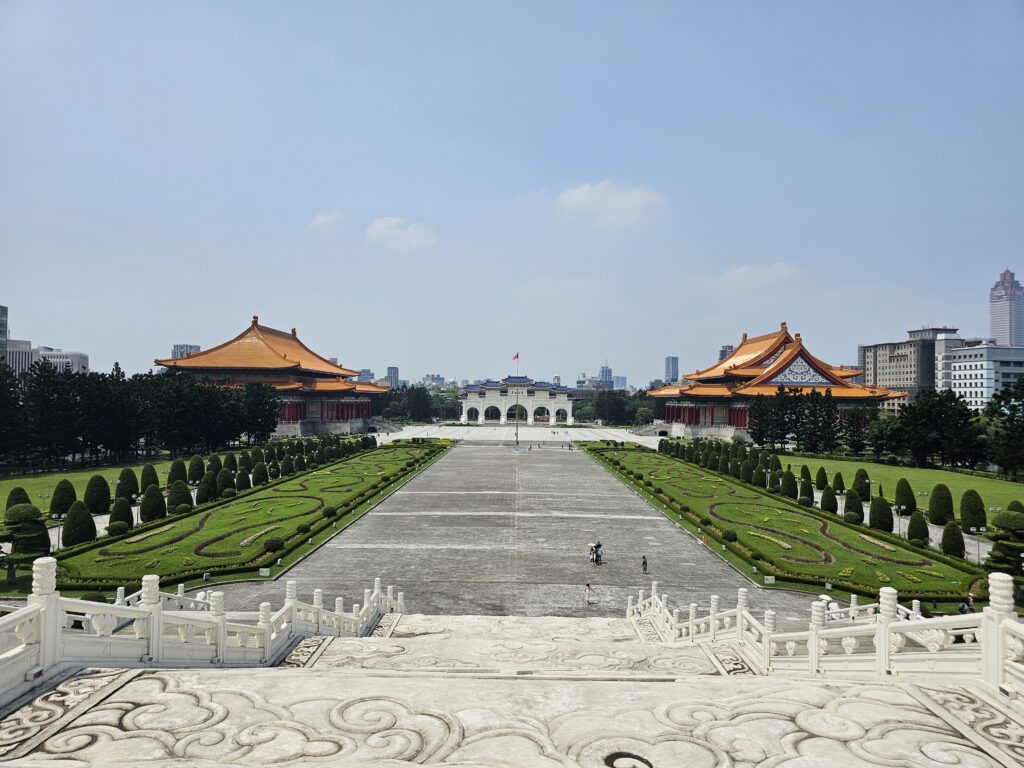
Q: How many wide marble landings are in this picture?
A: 3